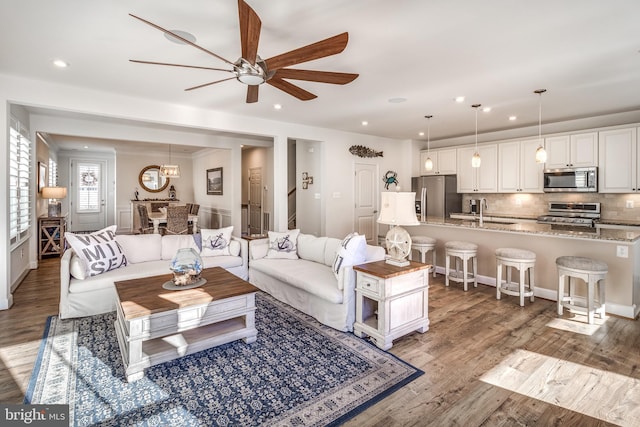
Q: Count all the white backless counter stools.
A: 4